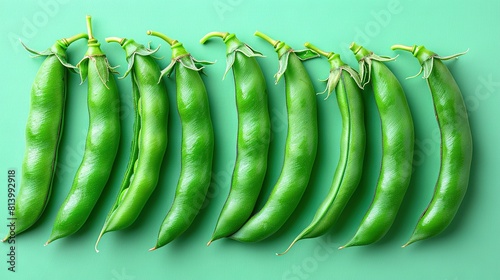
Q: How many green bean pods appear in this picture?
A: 9